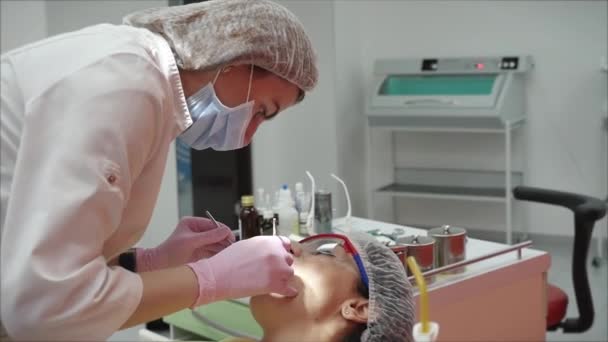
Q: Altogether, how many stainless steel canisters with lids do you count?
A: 3